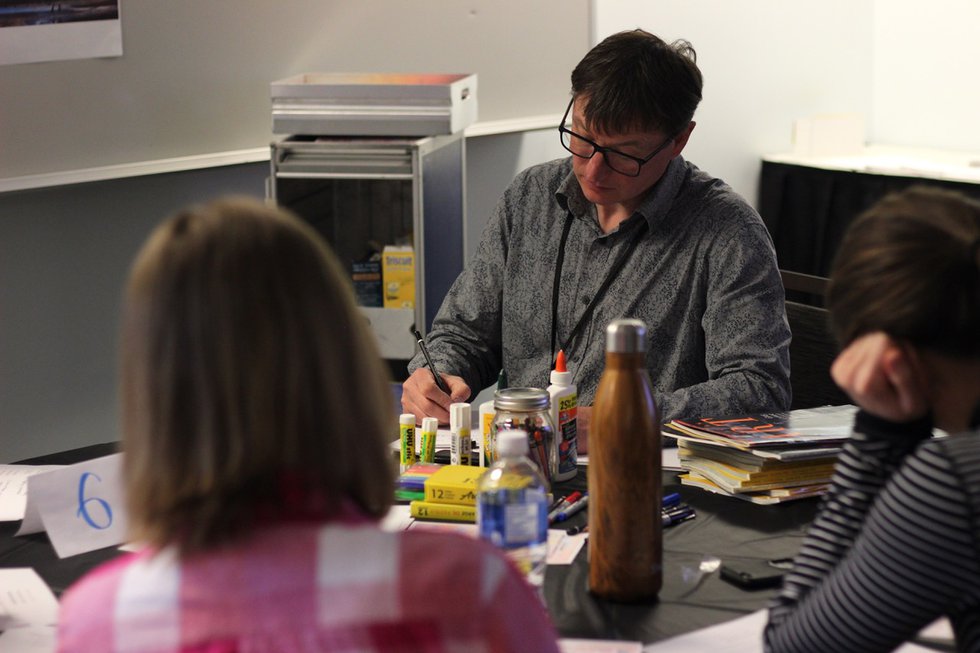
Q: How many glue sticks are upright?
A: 3